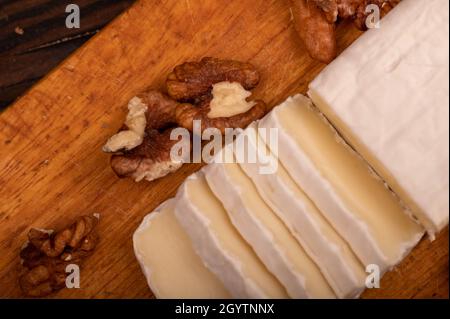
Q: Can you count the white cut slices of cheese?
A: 5